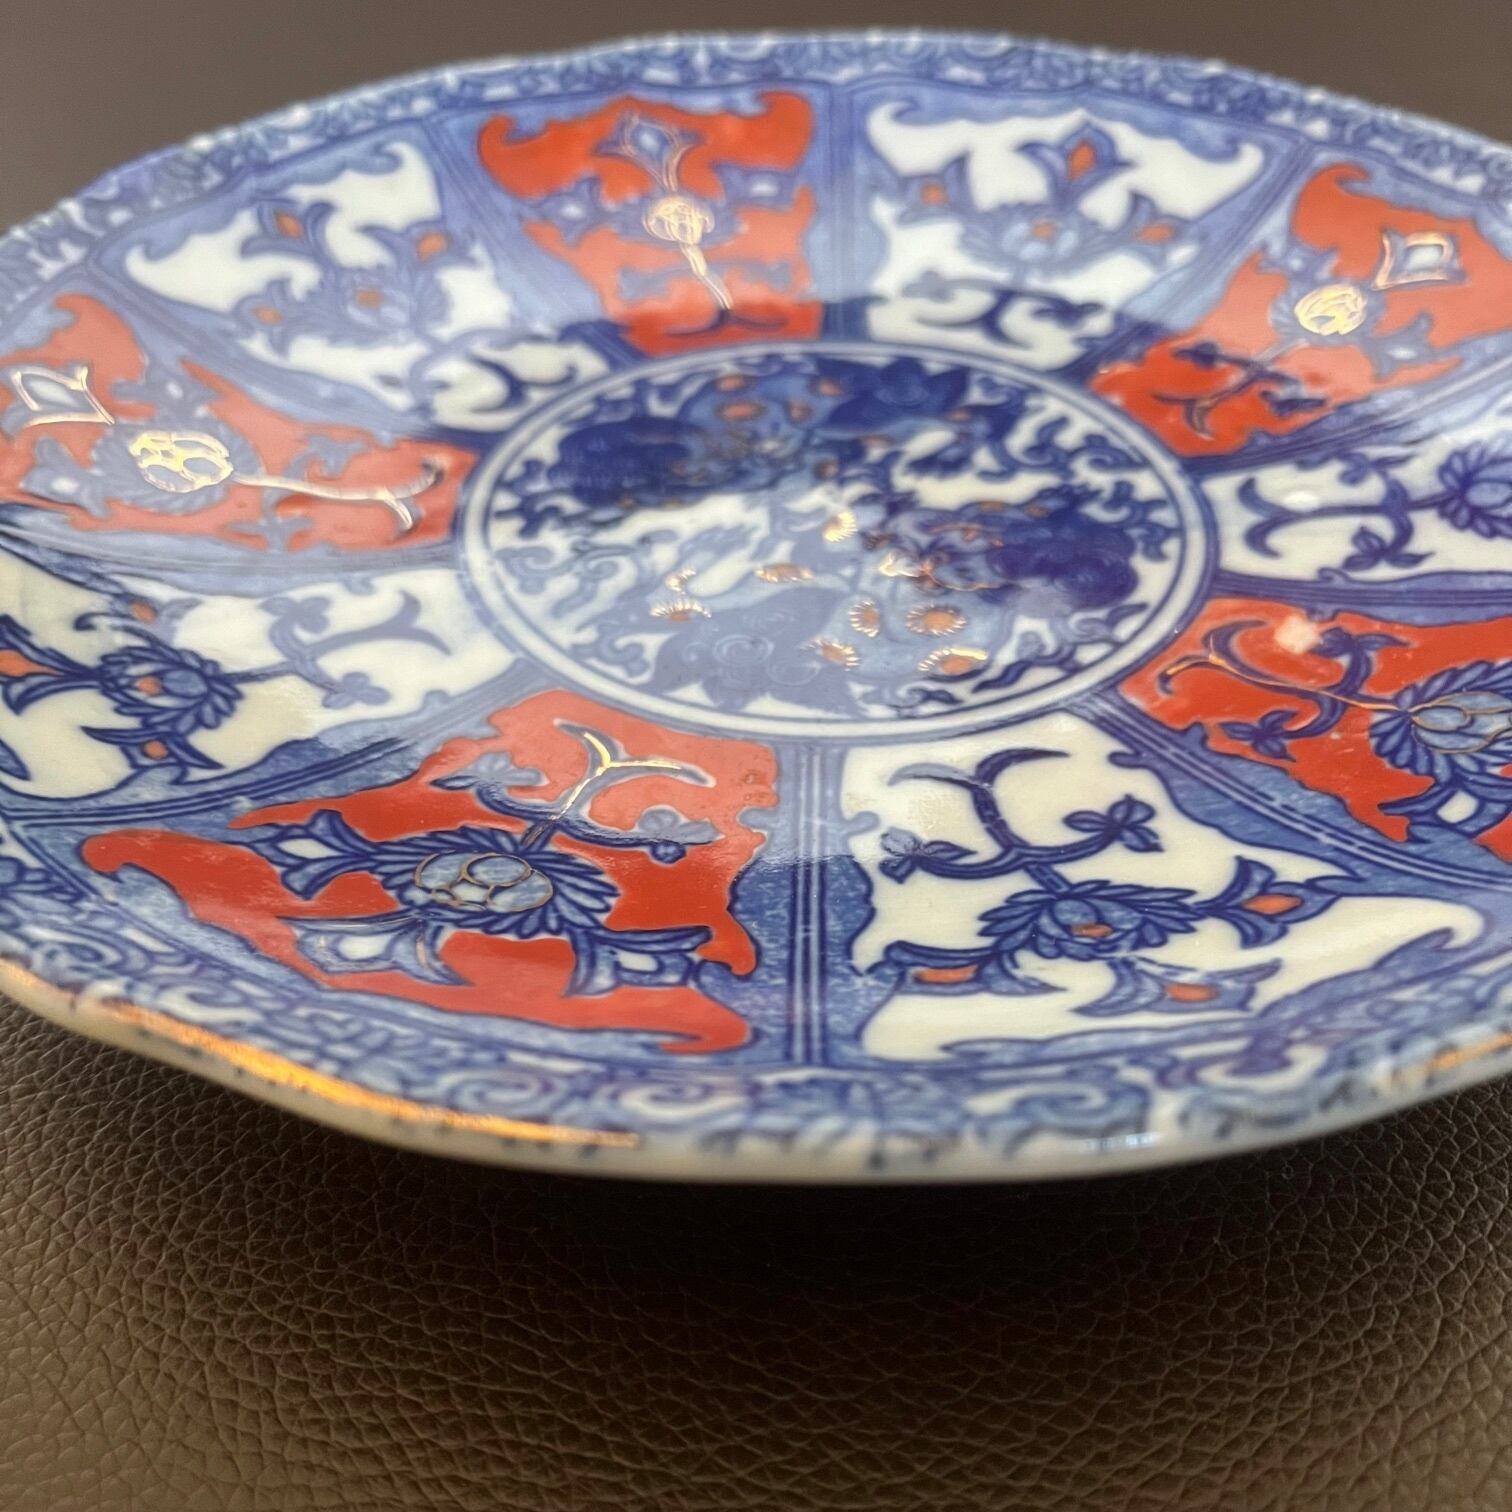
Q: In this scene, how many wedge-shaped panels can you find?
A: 10